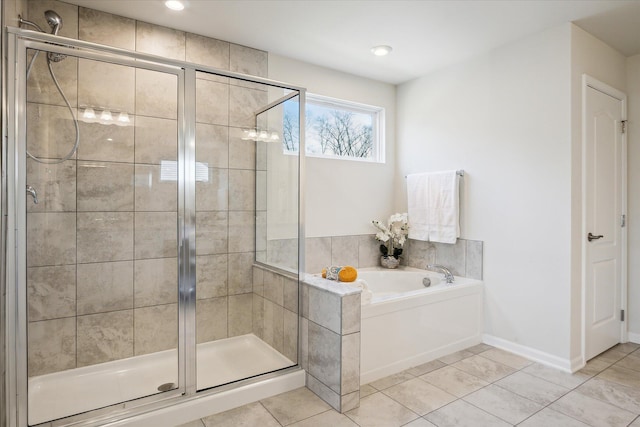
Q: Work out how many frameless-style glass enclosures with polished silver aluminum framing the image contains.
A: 1